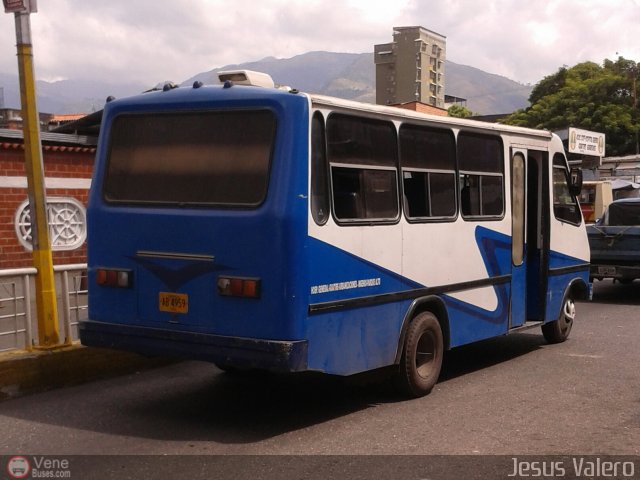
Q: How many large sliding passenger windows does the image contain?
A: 3